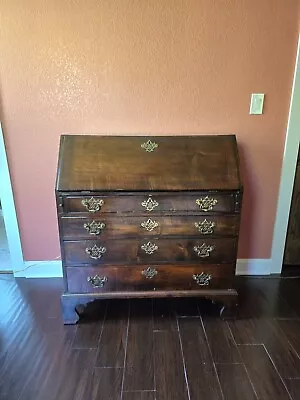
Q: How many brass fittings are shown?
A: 13